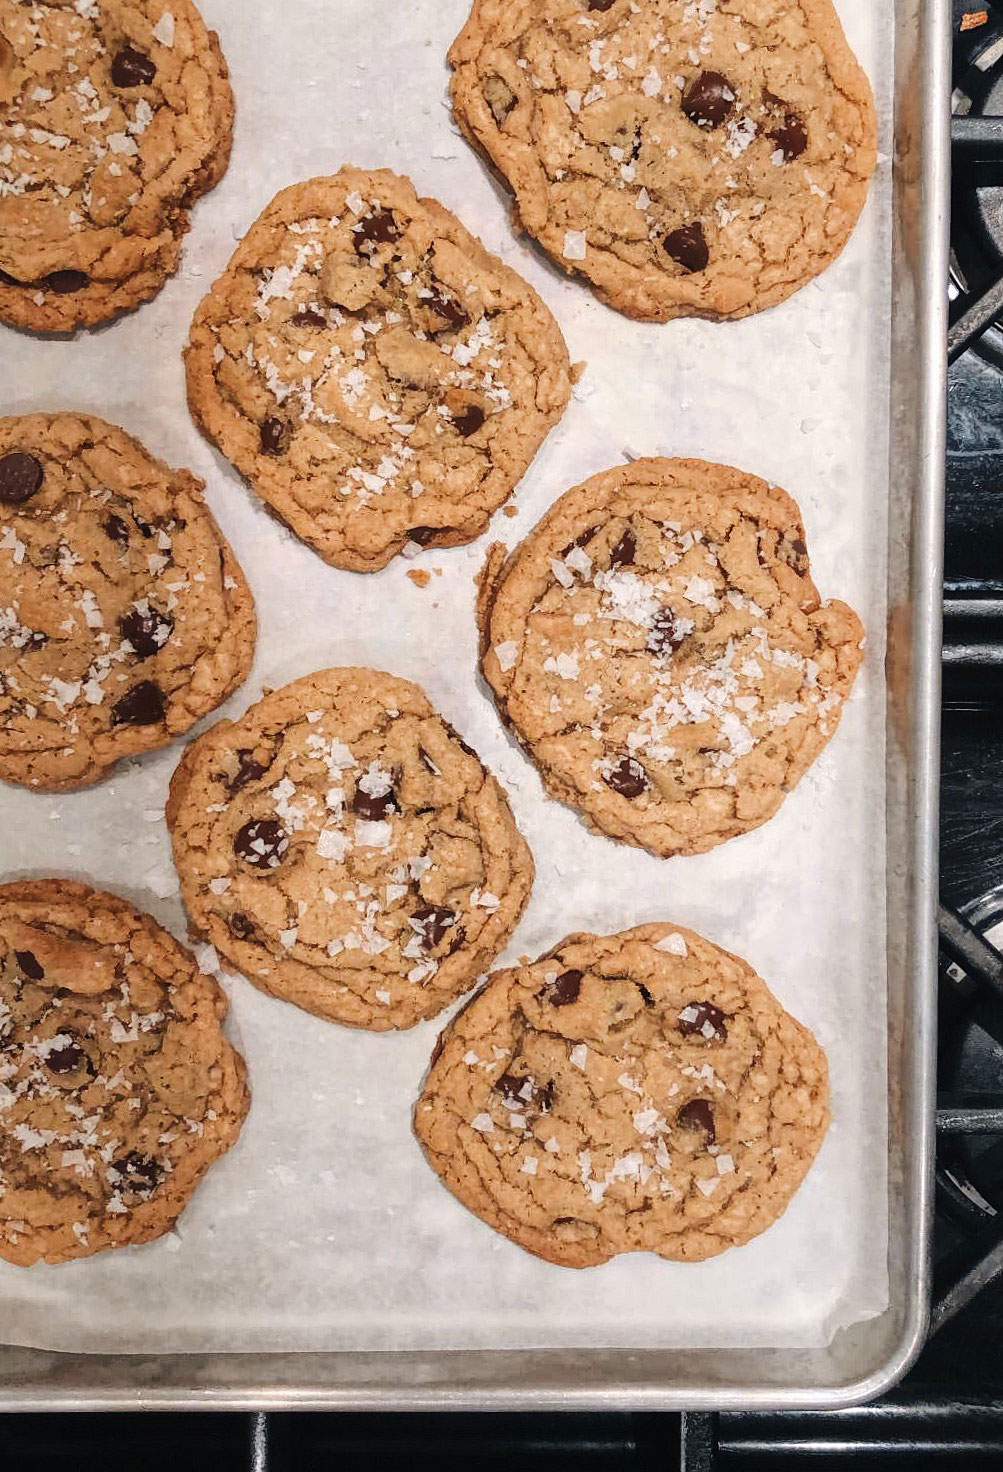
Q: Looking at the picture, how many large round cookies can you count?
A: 8